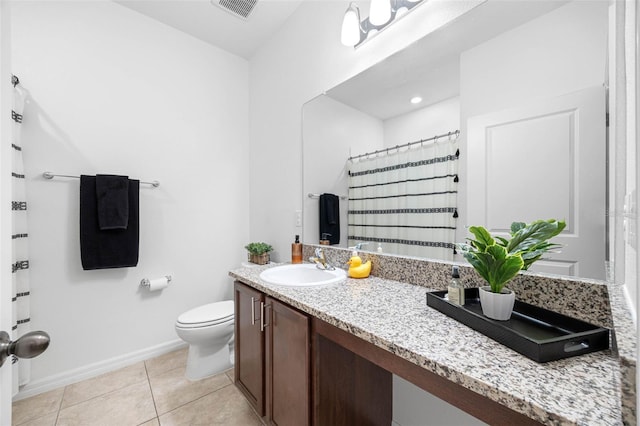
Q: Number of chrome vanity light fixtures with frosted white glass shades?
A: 1